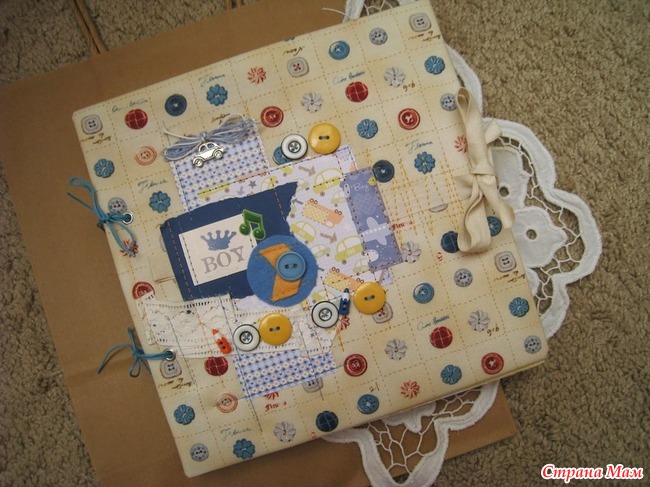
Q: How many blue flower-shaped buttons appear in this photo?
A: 10